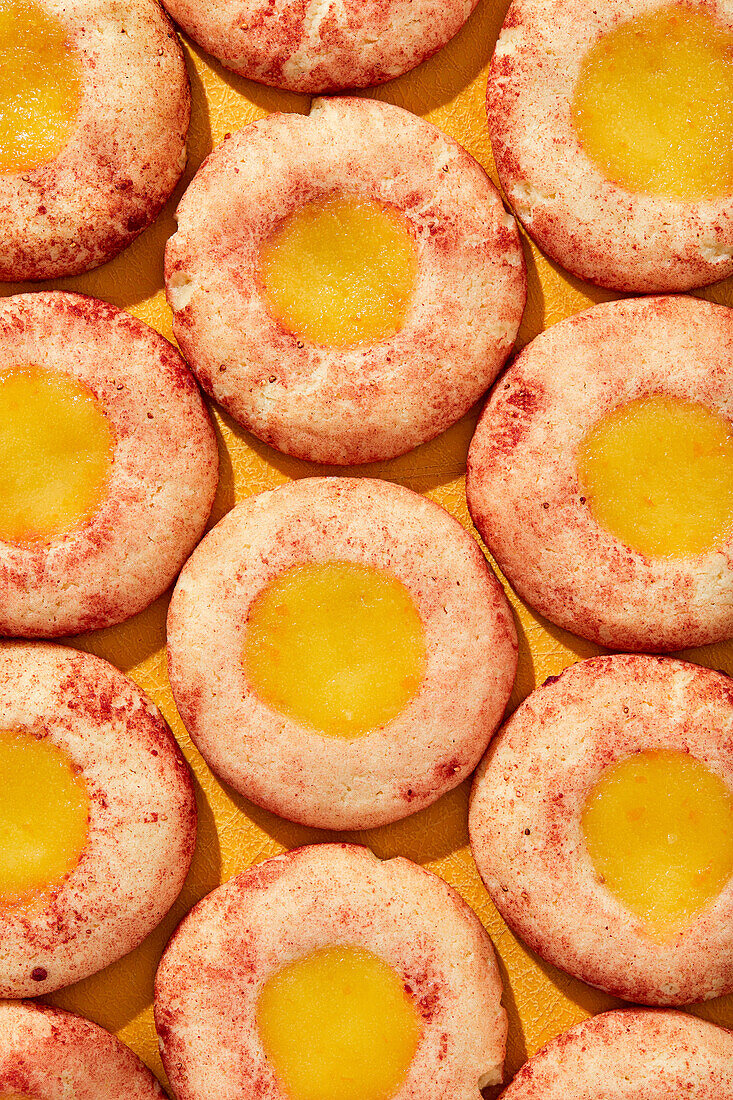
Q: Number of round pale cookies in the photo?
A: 12